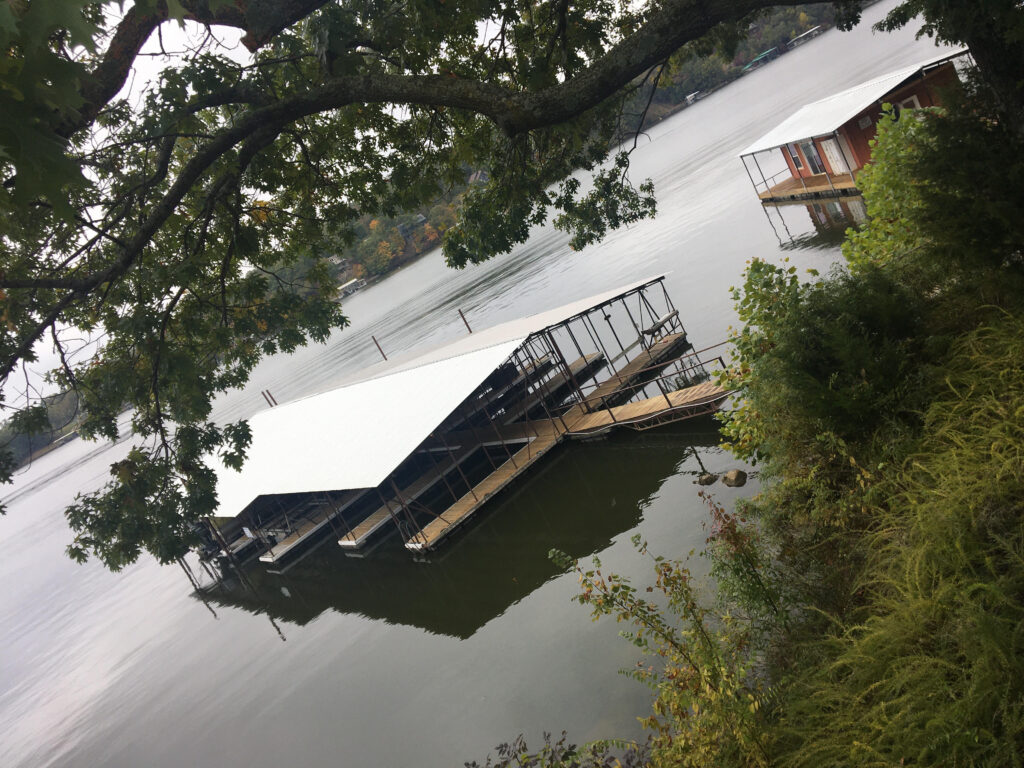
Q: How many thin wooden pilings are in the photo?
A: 4